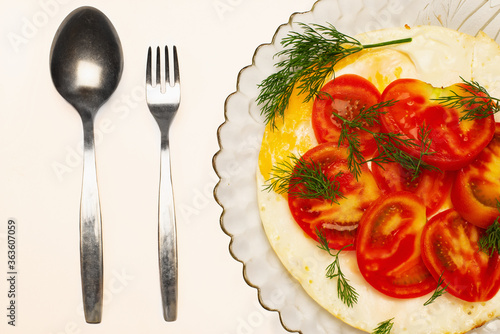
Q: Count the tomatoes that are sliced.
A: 7